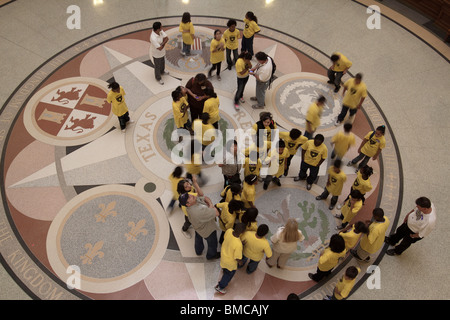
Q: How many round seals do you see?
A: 6